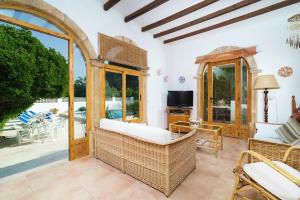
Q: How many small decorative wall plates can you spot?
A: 4